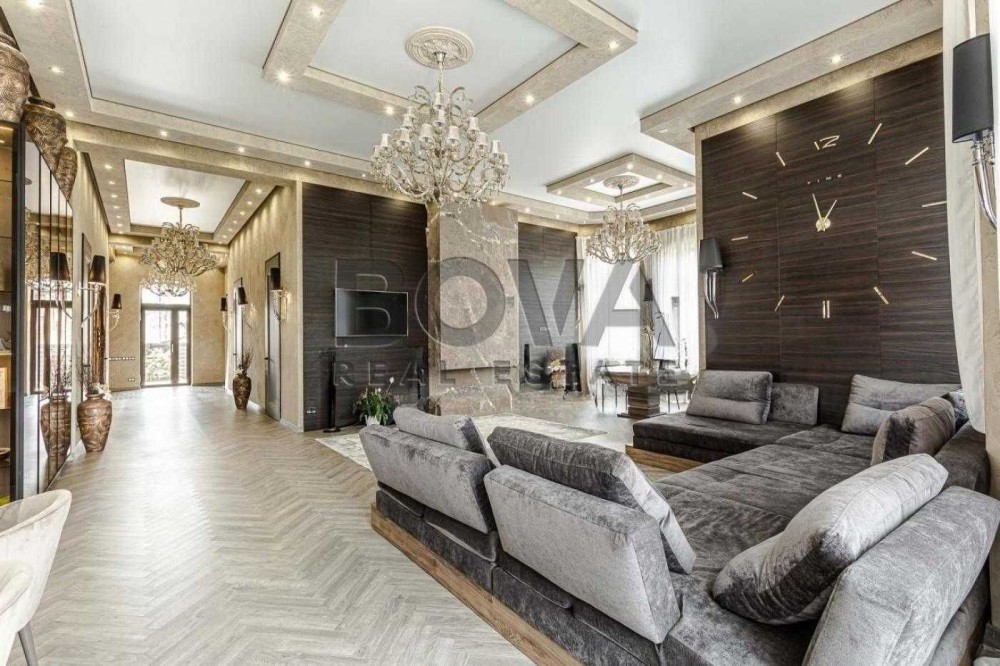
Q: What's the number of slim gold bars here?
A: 12